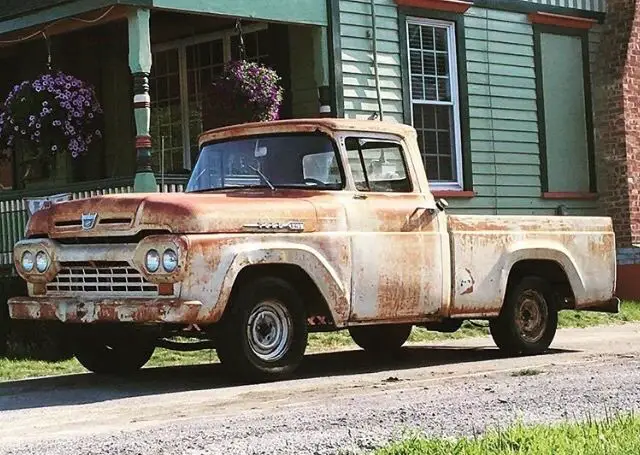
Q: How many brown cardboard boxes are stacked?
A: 0